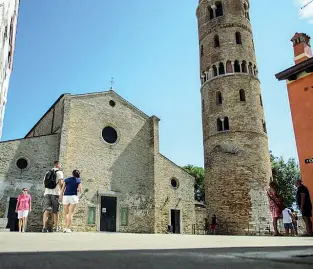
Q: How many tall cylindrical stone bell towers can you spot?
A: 1